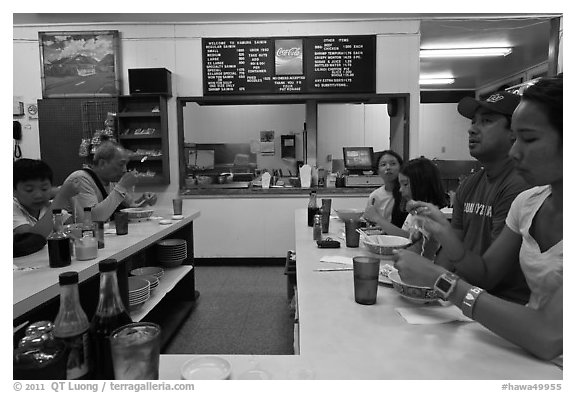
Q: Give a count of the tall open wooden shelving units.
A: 1